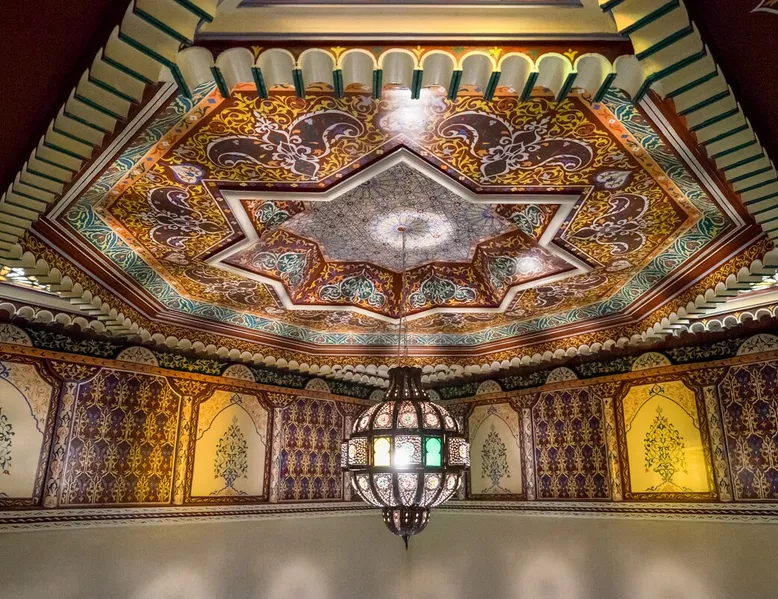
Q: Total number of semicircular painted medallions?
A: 10